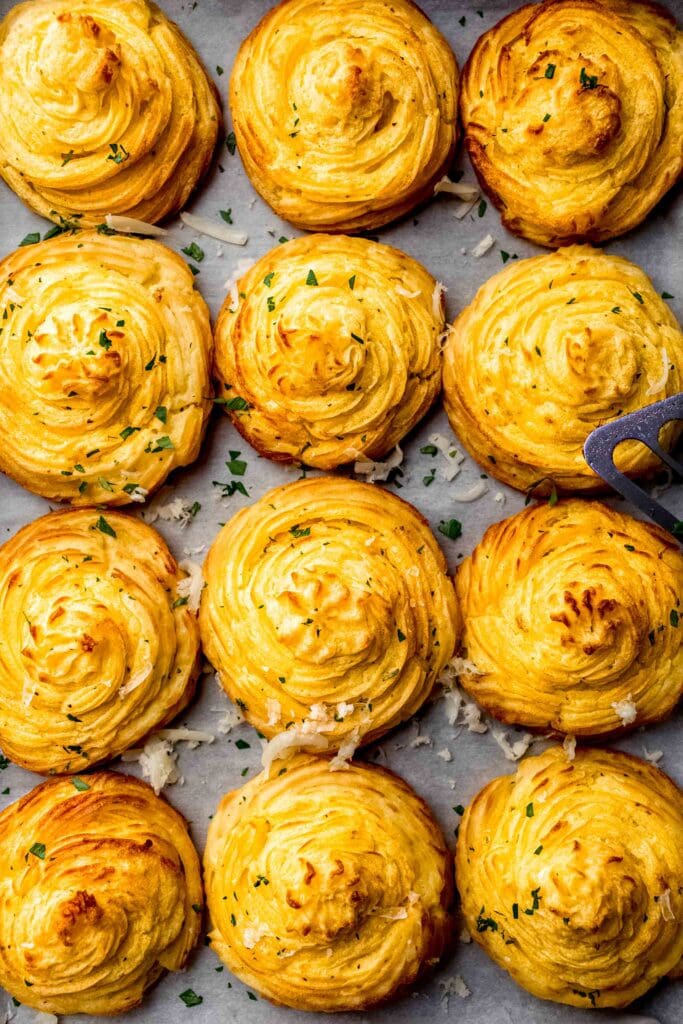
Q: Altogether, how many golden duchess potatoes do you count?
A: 12